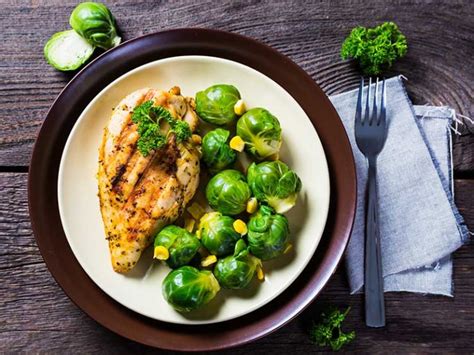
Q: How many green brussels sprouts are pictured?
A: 12